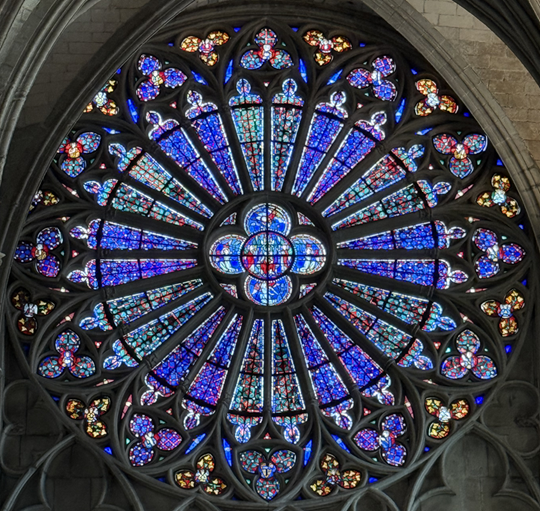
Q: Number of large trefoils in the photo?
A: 12